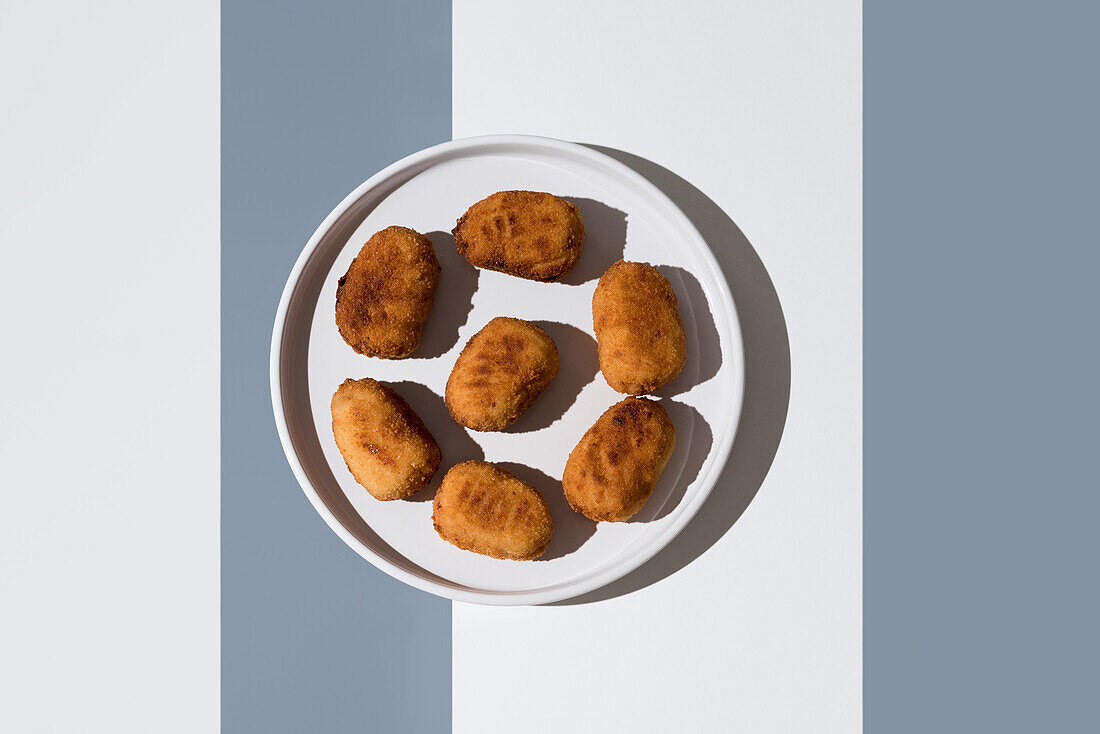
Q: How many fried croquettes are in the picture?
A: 7